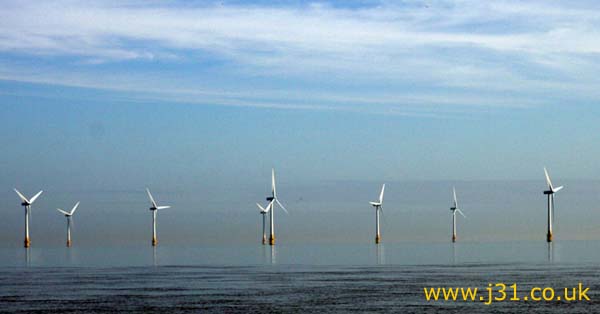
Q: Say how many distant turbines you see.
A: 8